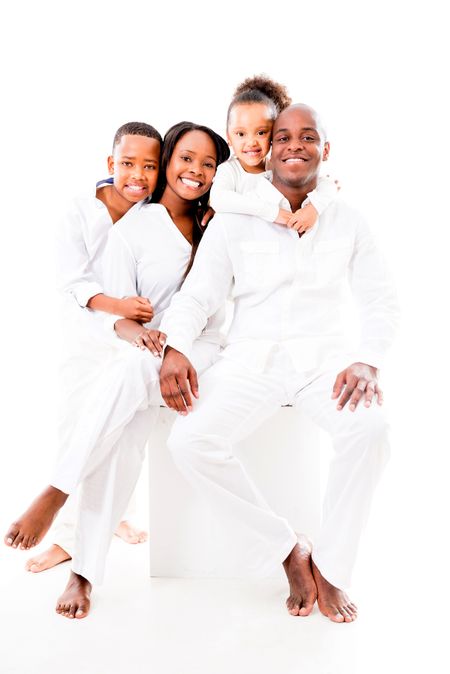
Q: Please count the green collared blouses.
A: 0